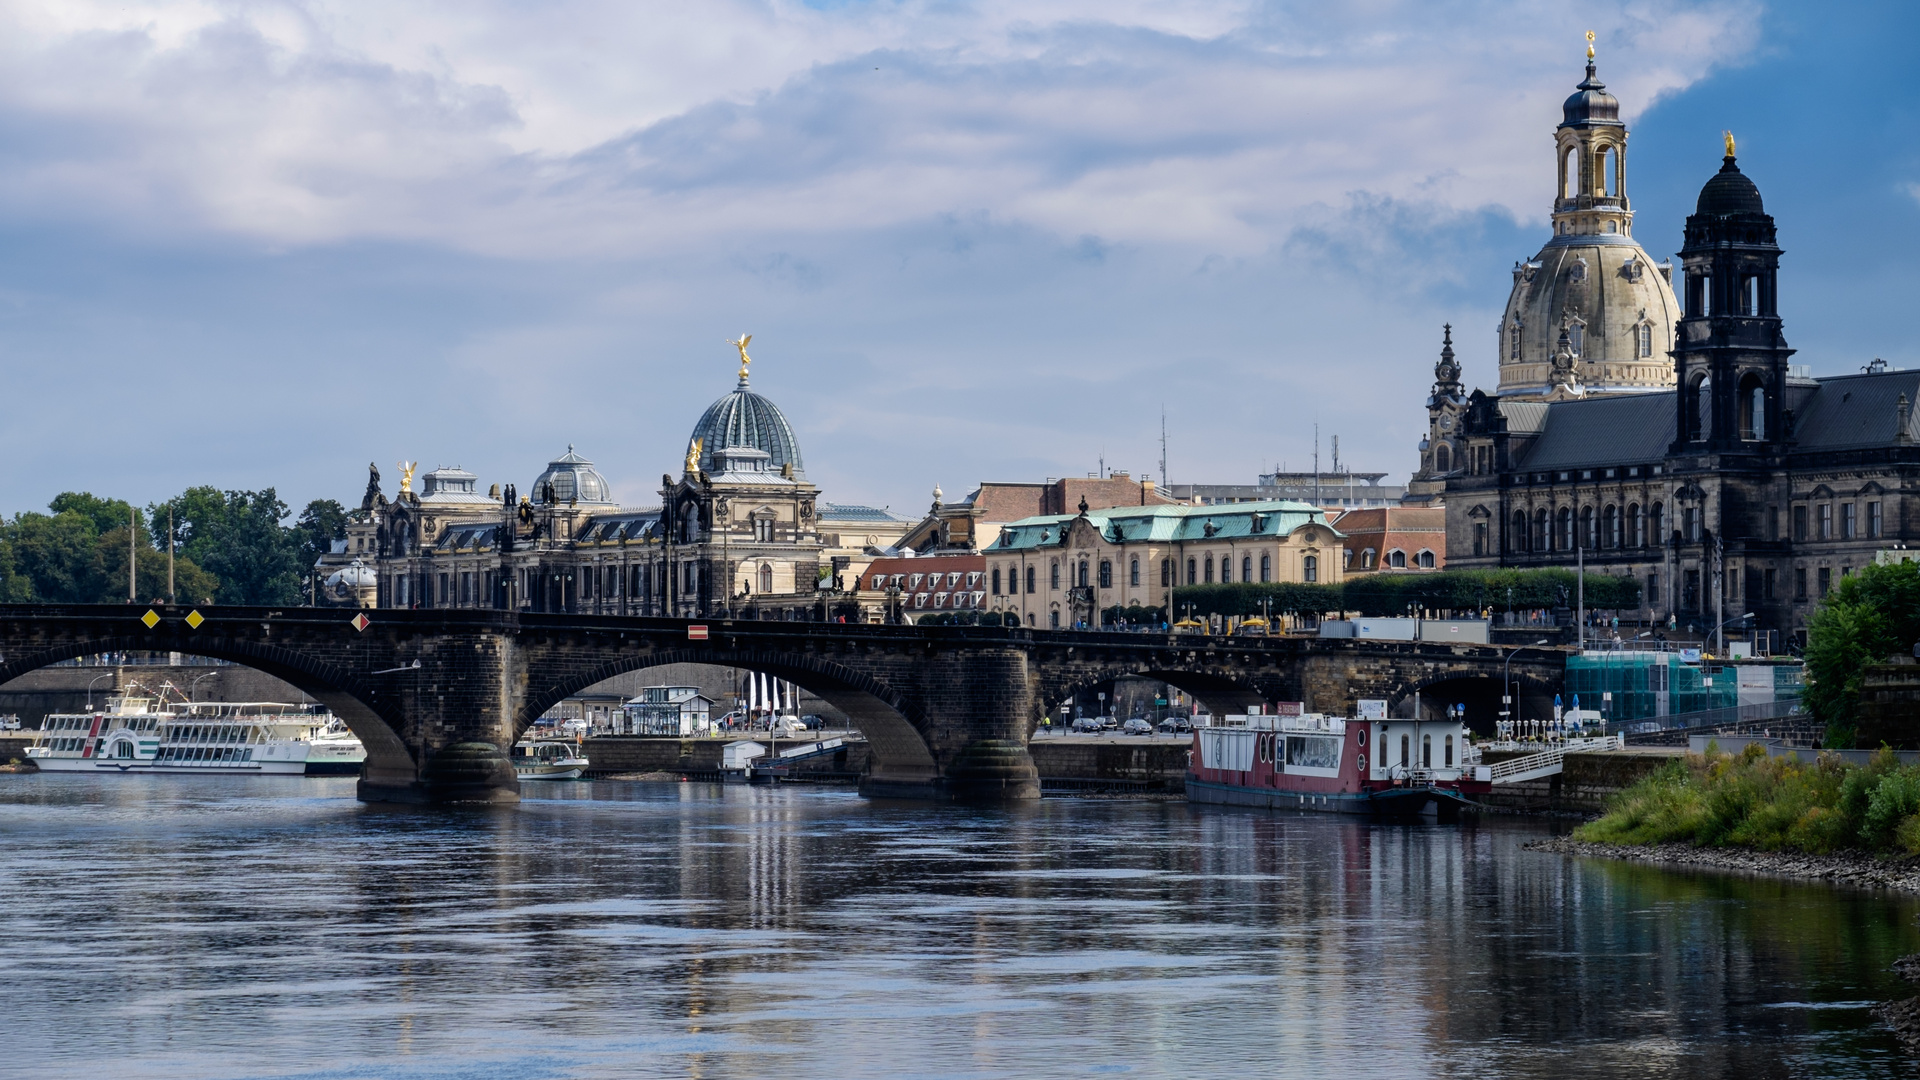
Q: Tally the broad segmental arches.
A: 4